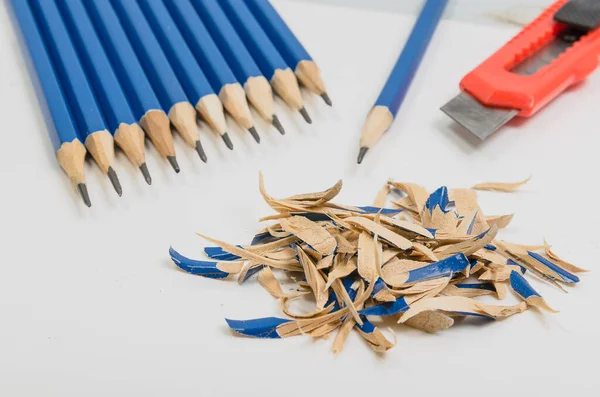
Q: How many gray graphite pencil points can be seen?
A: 11